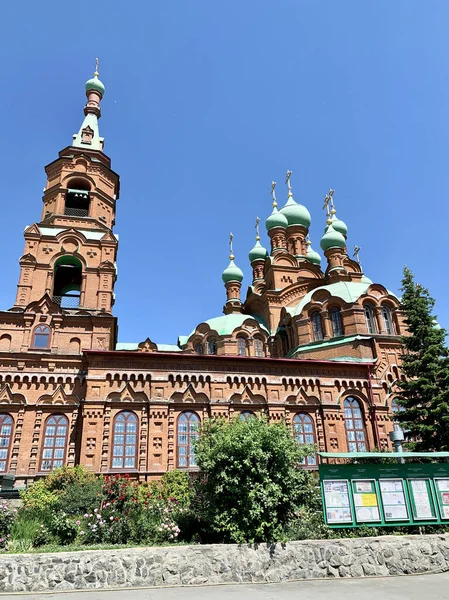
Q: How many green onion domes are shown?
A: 8